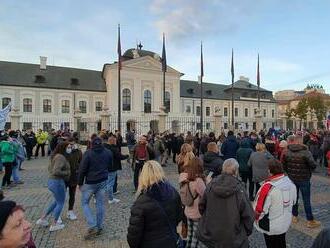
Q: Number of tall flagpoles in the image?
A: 5